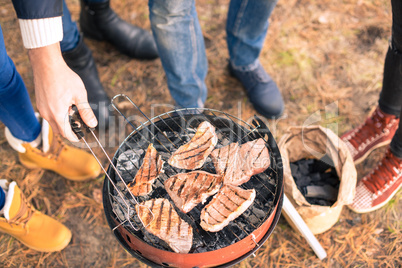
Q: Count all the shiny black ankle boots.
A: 2